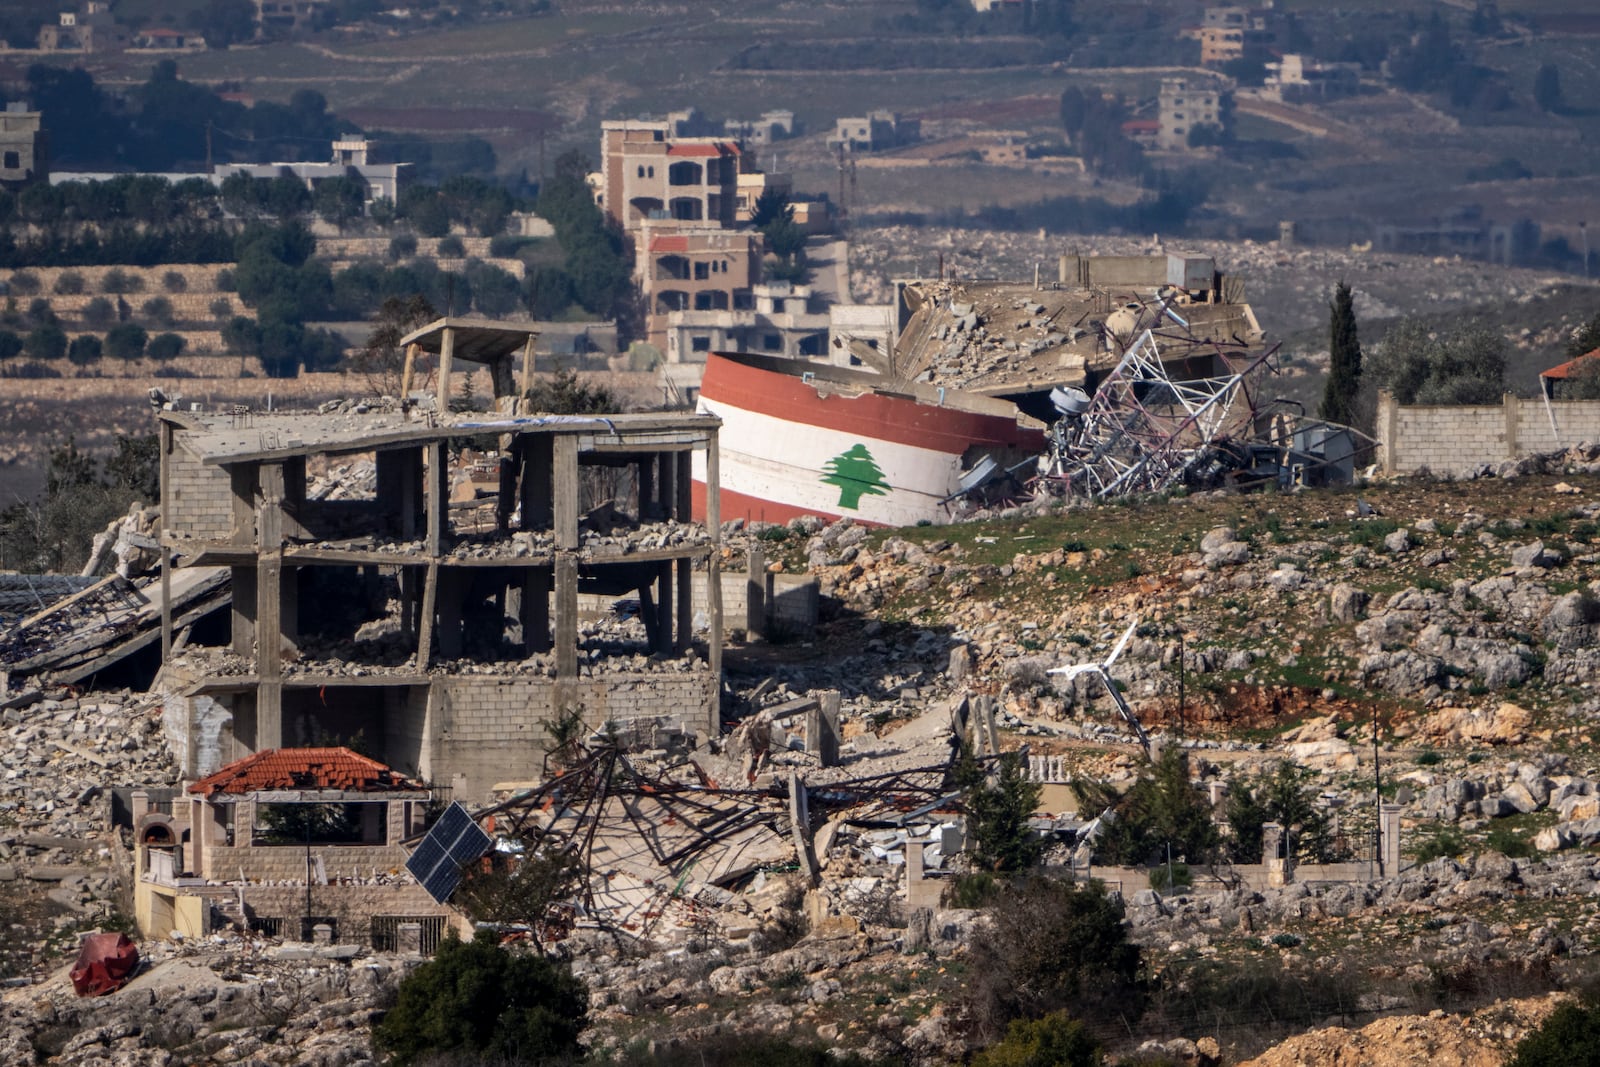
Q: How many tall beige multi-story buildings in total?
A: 2